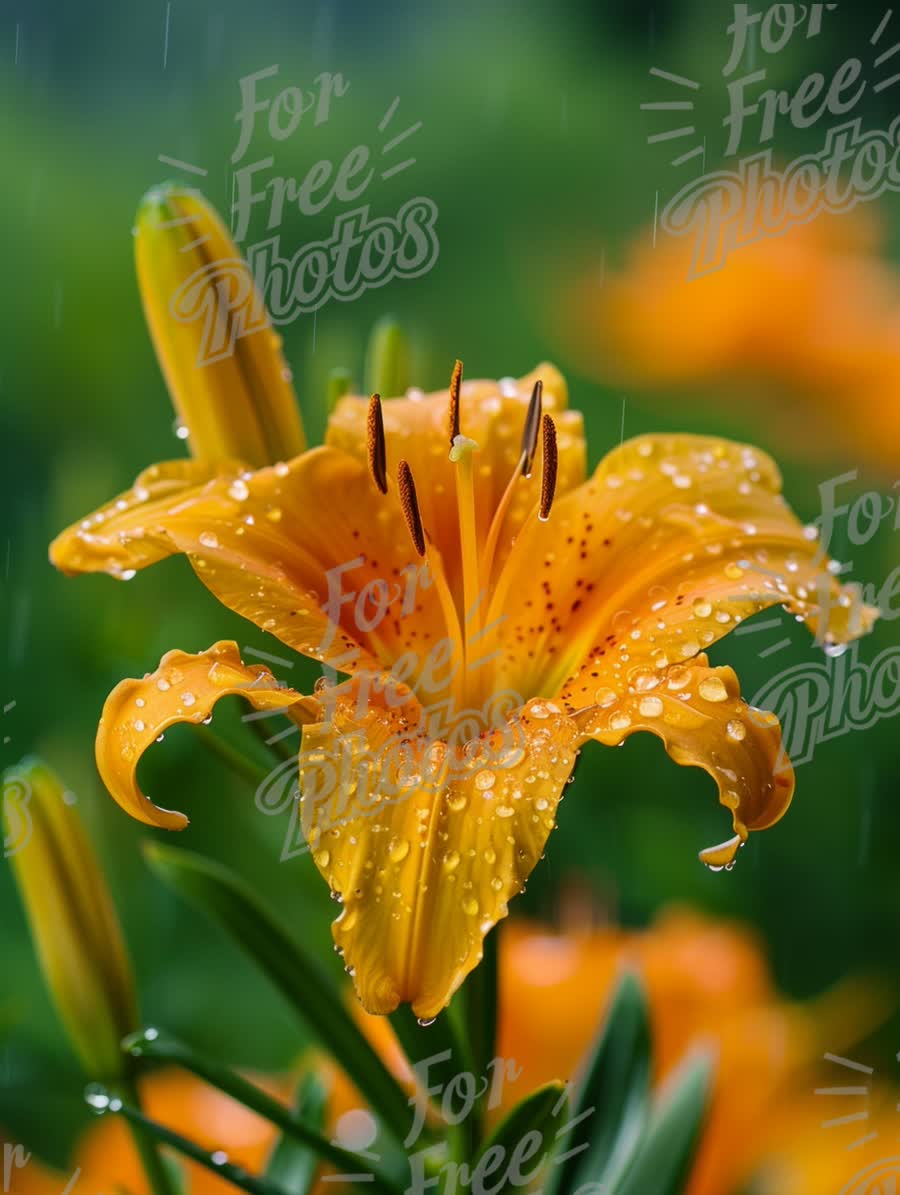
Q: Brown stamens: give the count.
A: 5